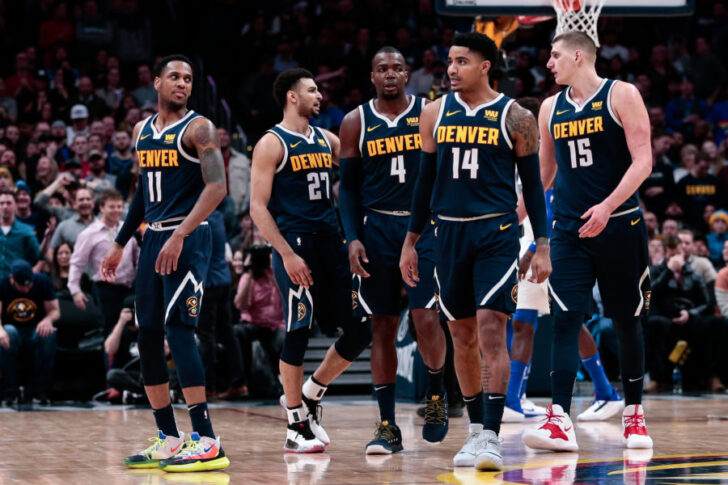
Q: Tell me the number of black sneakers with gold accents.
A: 2